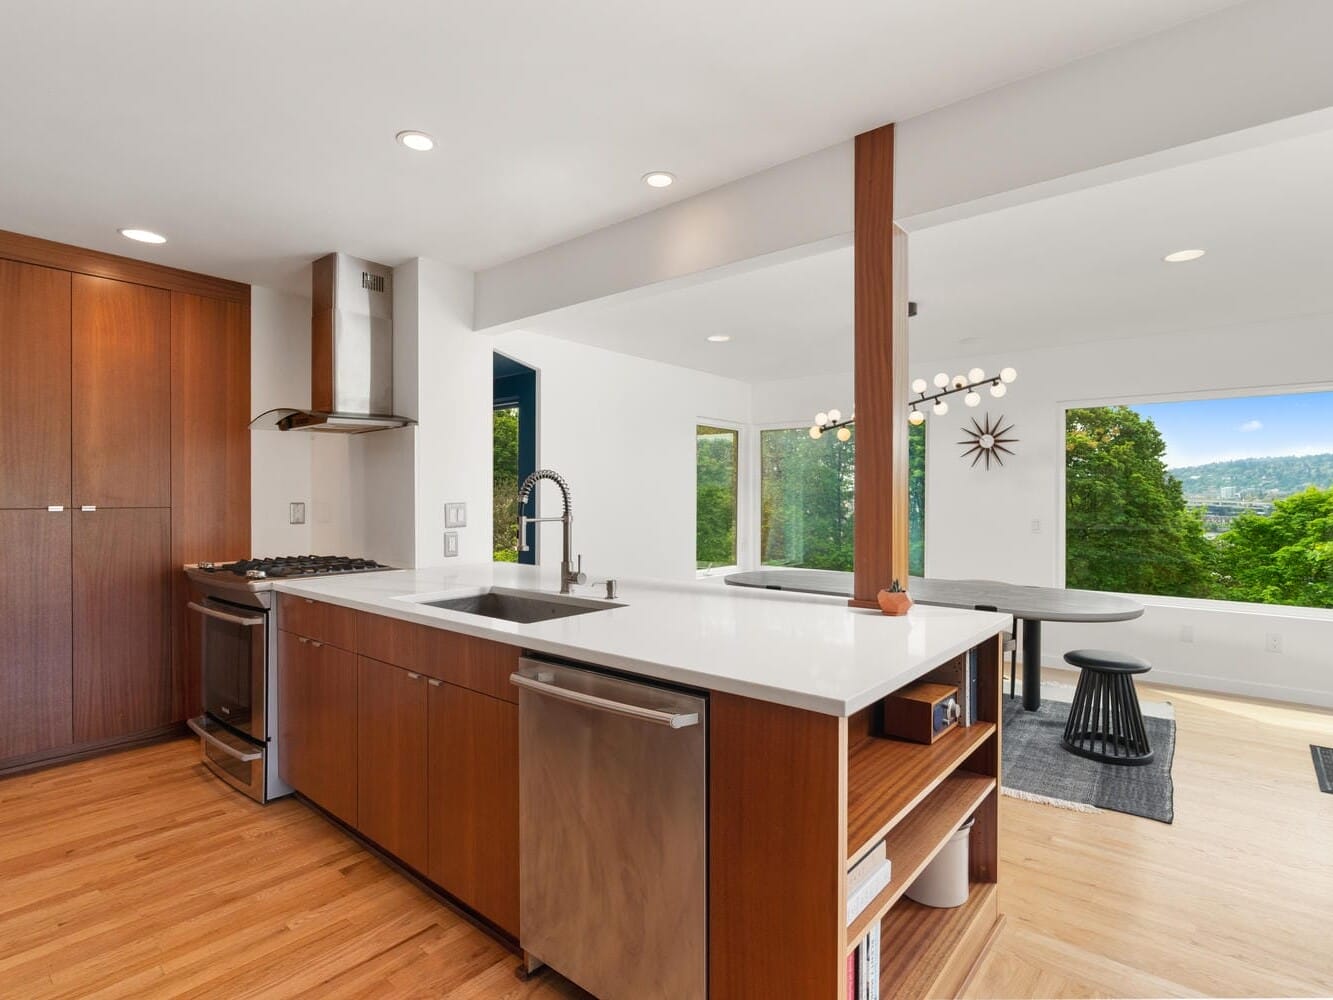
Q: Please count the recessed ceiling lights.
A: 5